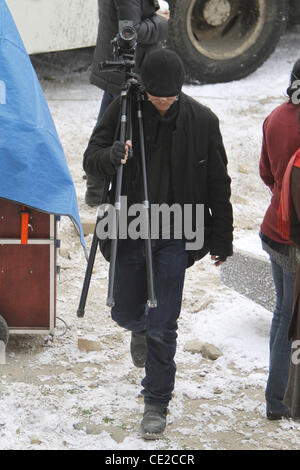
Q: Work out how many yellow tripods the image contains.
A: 0